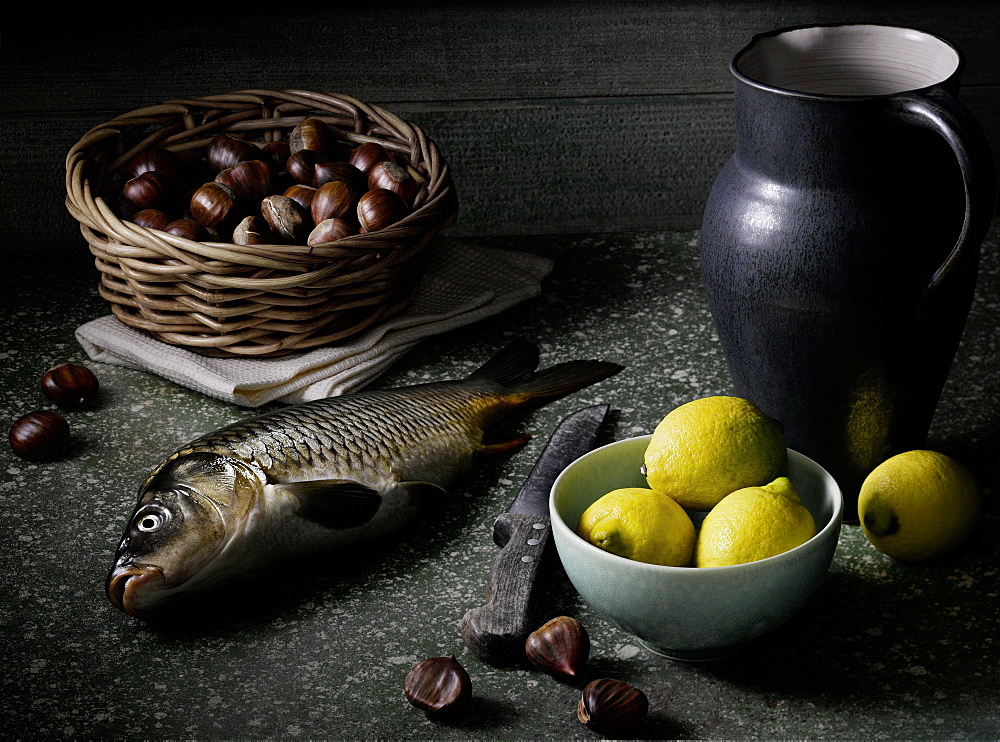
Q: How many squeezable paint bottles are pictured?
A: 0